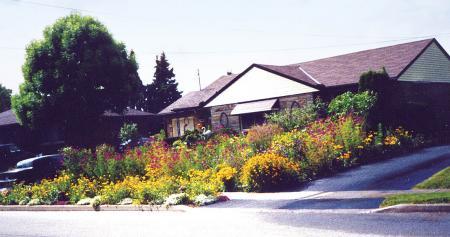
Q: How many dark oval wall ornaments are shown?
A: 2